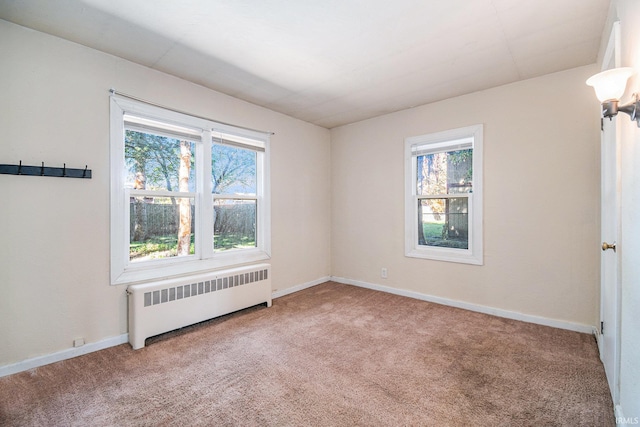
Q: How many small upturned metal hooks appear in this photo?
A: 4